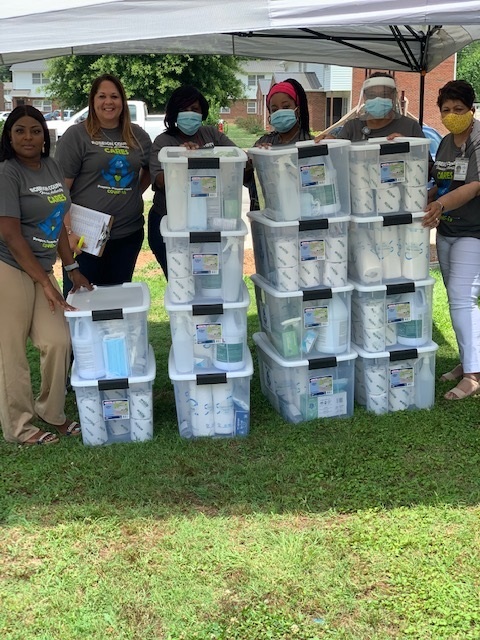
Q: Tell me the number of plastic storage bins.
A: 14